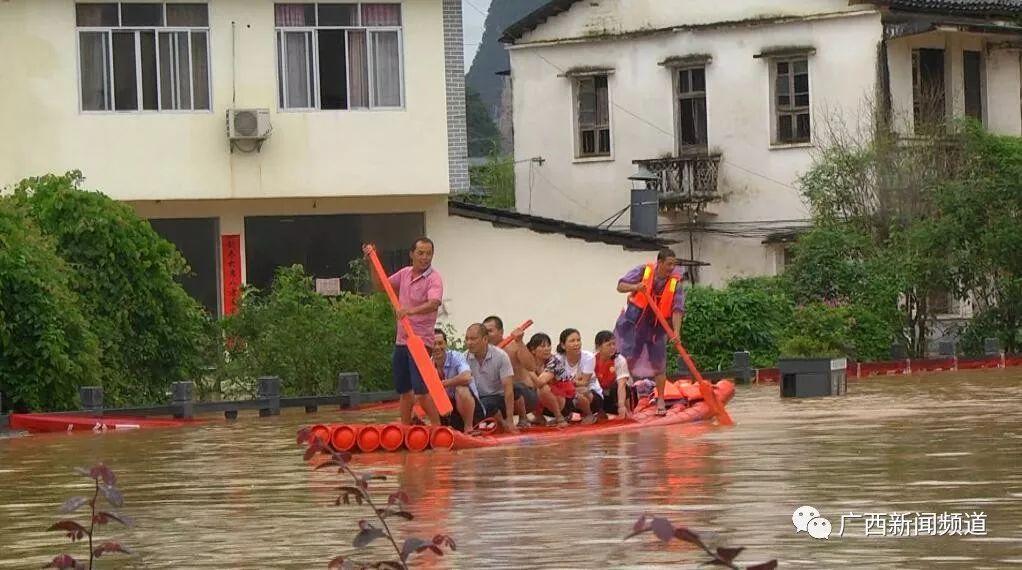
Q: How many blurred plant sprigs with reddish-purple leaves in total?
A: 3